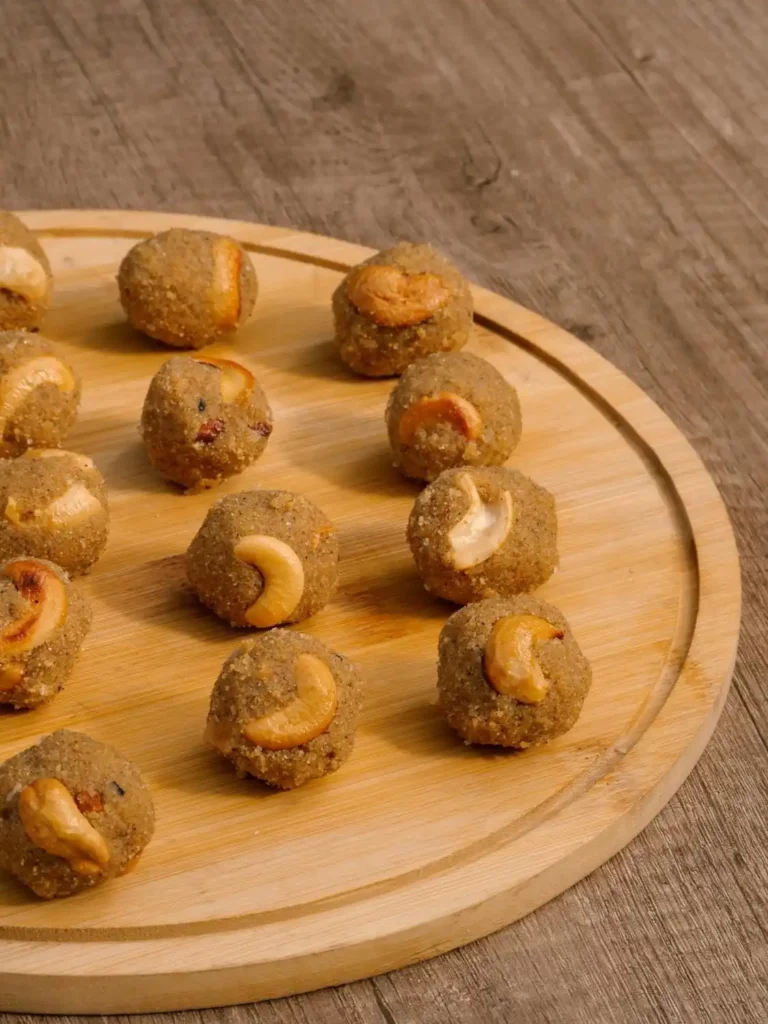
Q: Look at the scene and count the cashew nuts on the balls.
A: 13